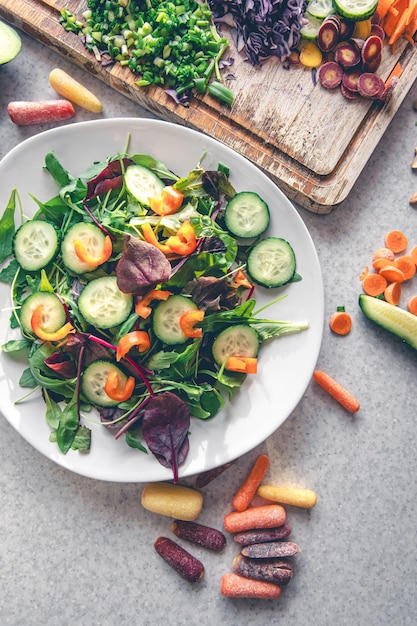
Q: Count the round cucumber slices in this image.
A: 13